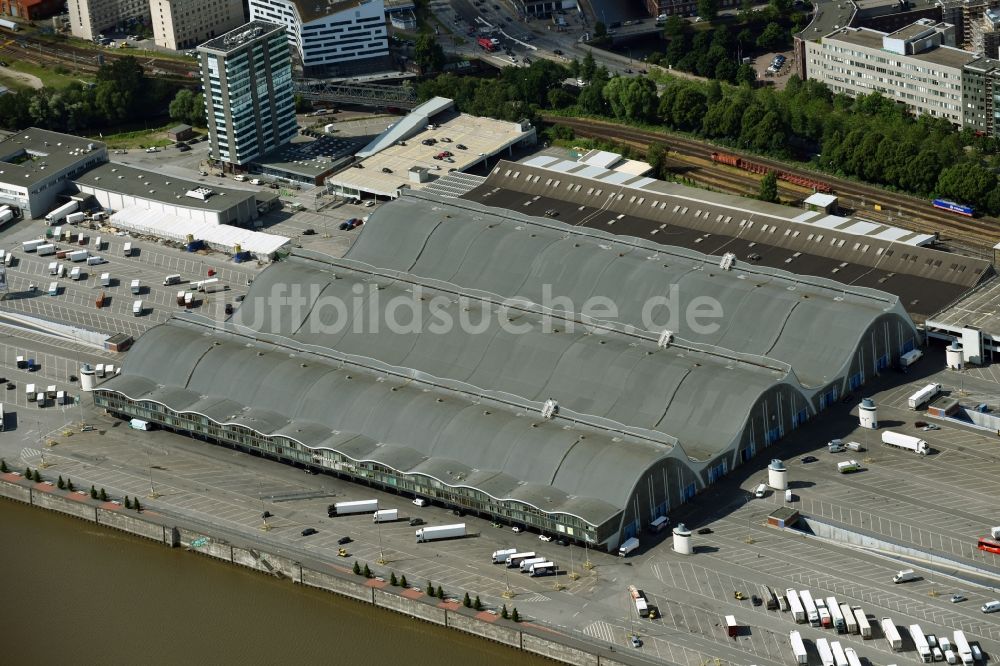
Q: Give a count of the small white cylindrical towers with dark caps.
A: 5